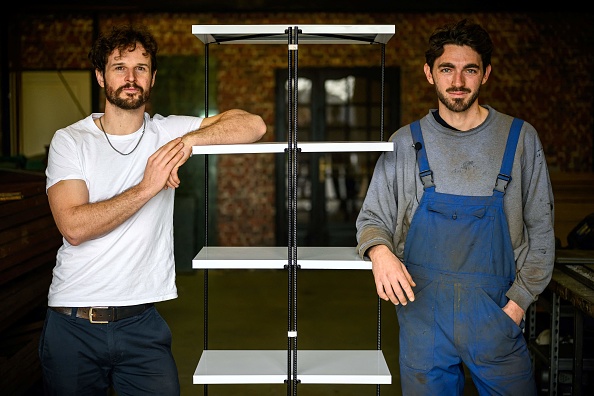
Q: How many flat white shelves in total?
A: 4